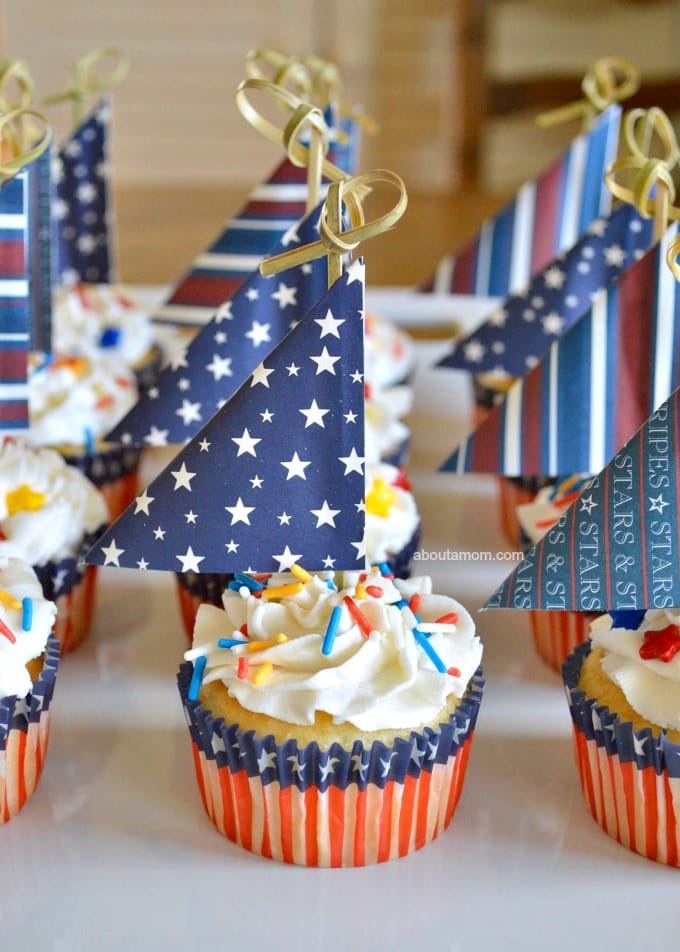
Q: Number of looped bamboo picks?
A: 11